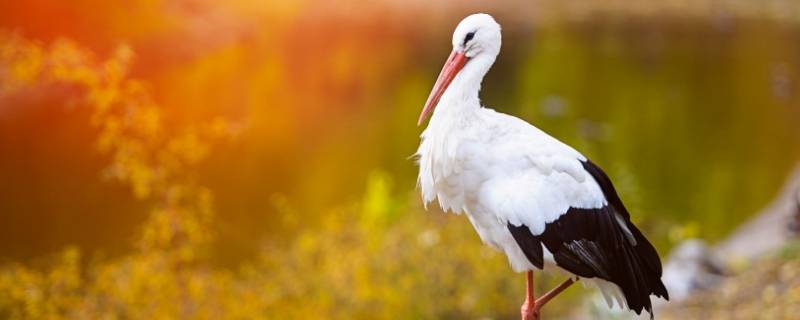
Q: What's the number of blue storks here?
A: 0